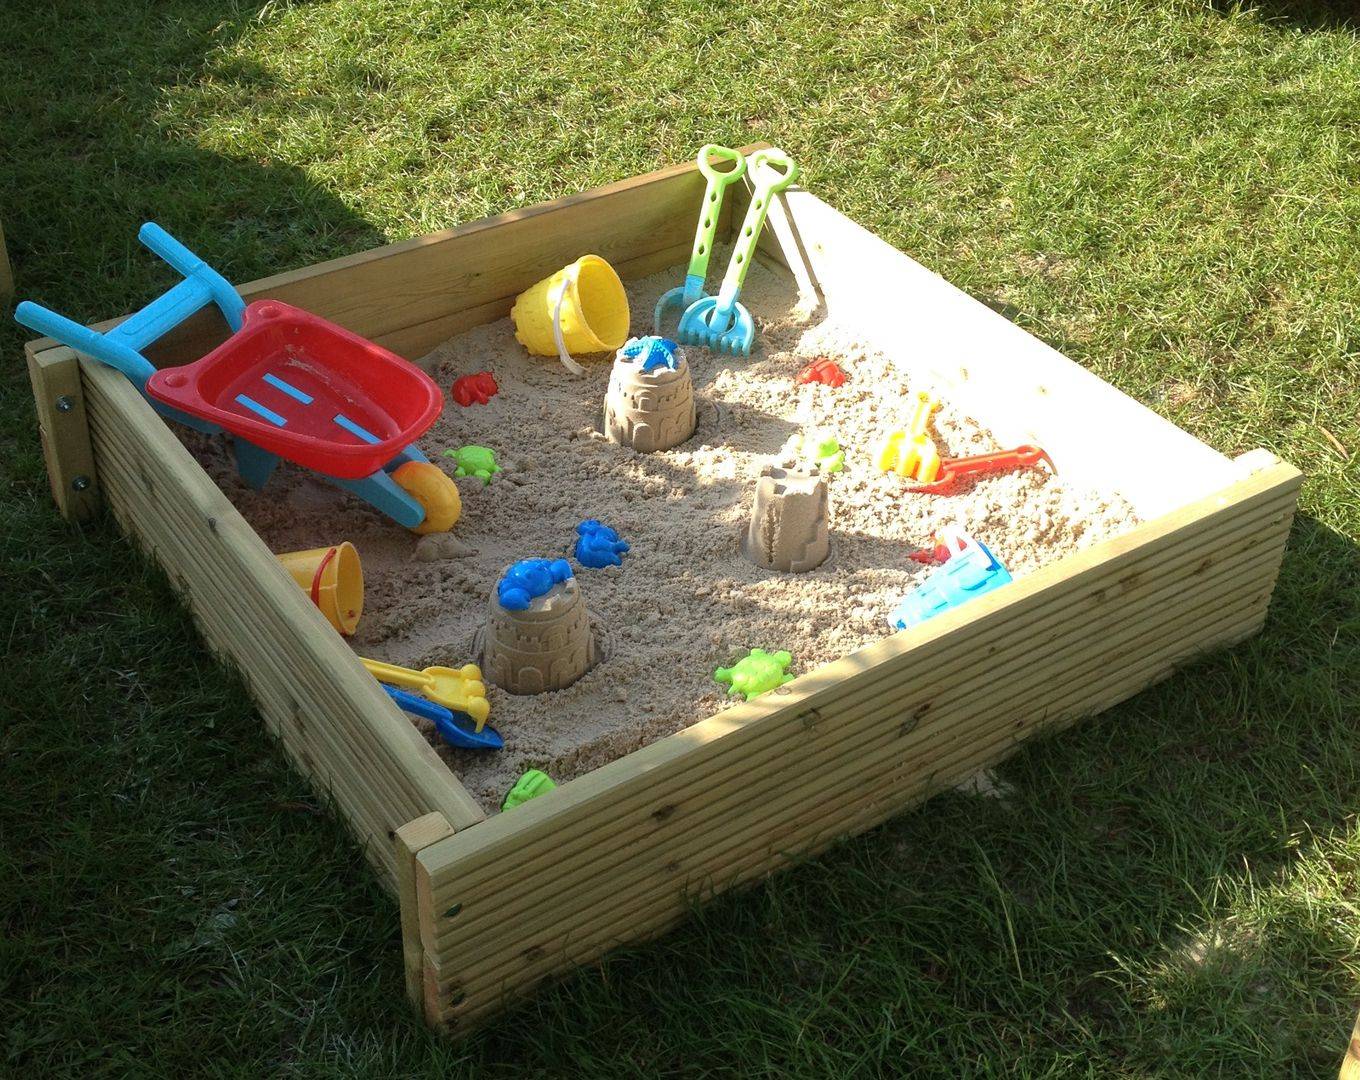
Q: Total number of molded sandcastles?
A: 3